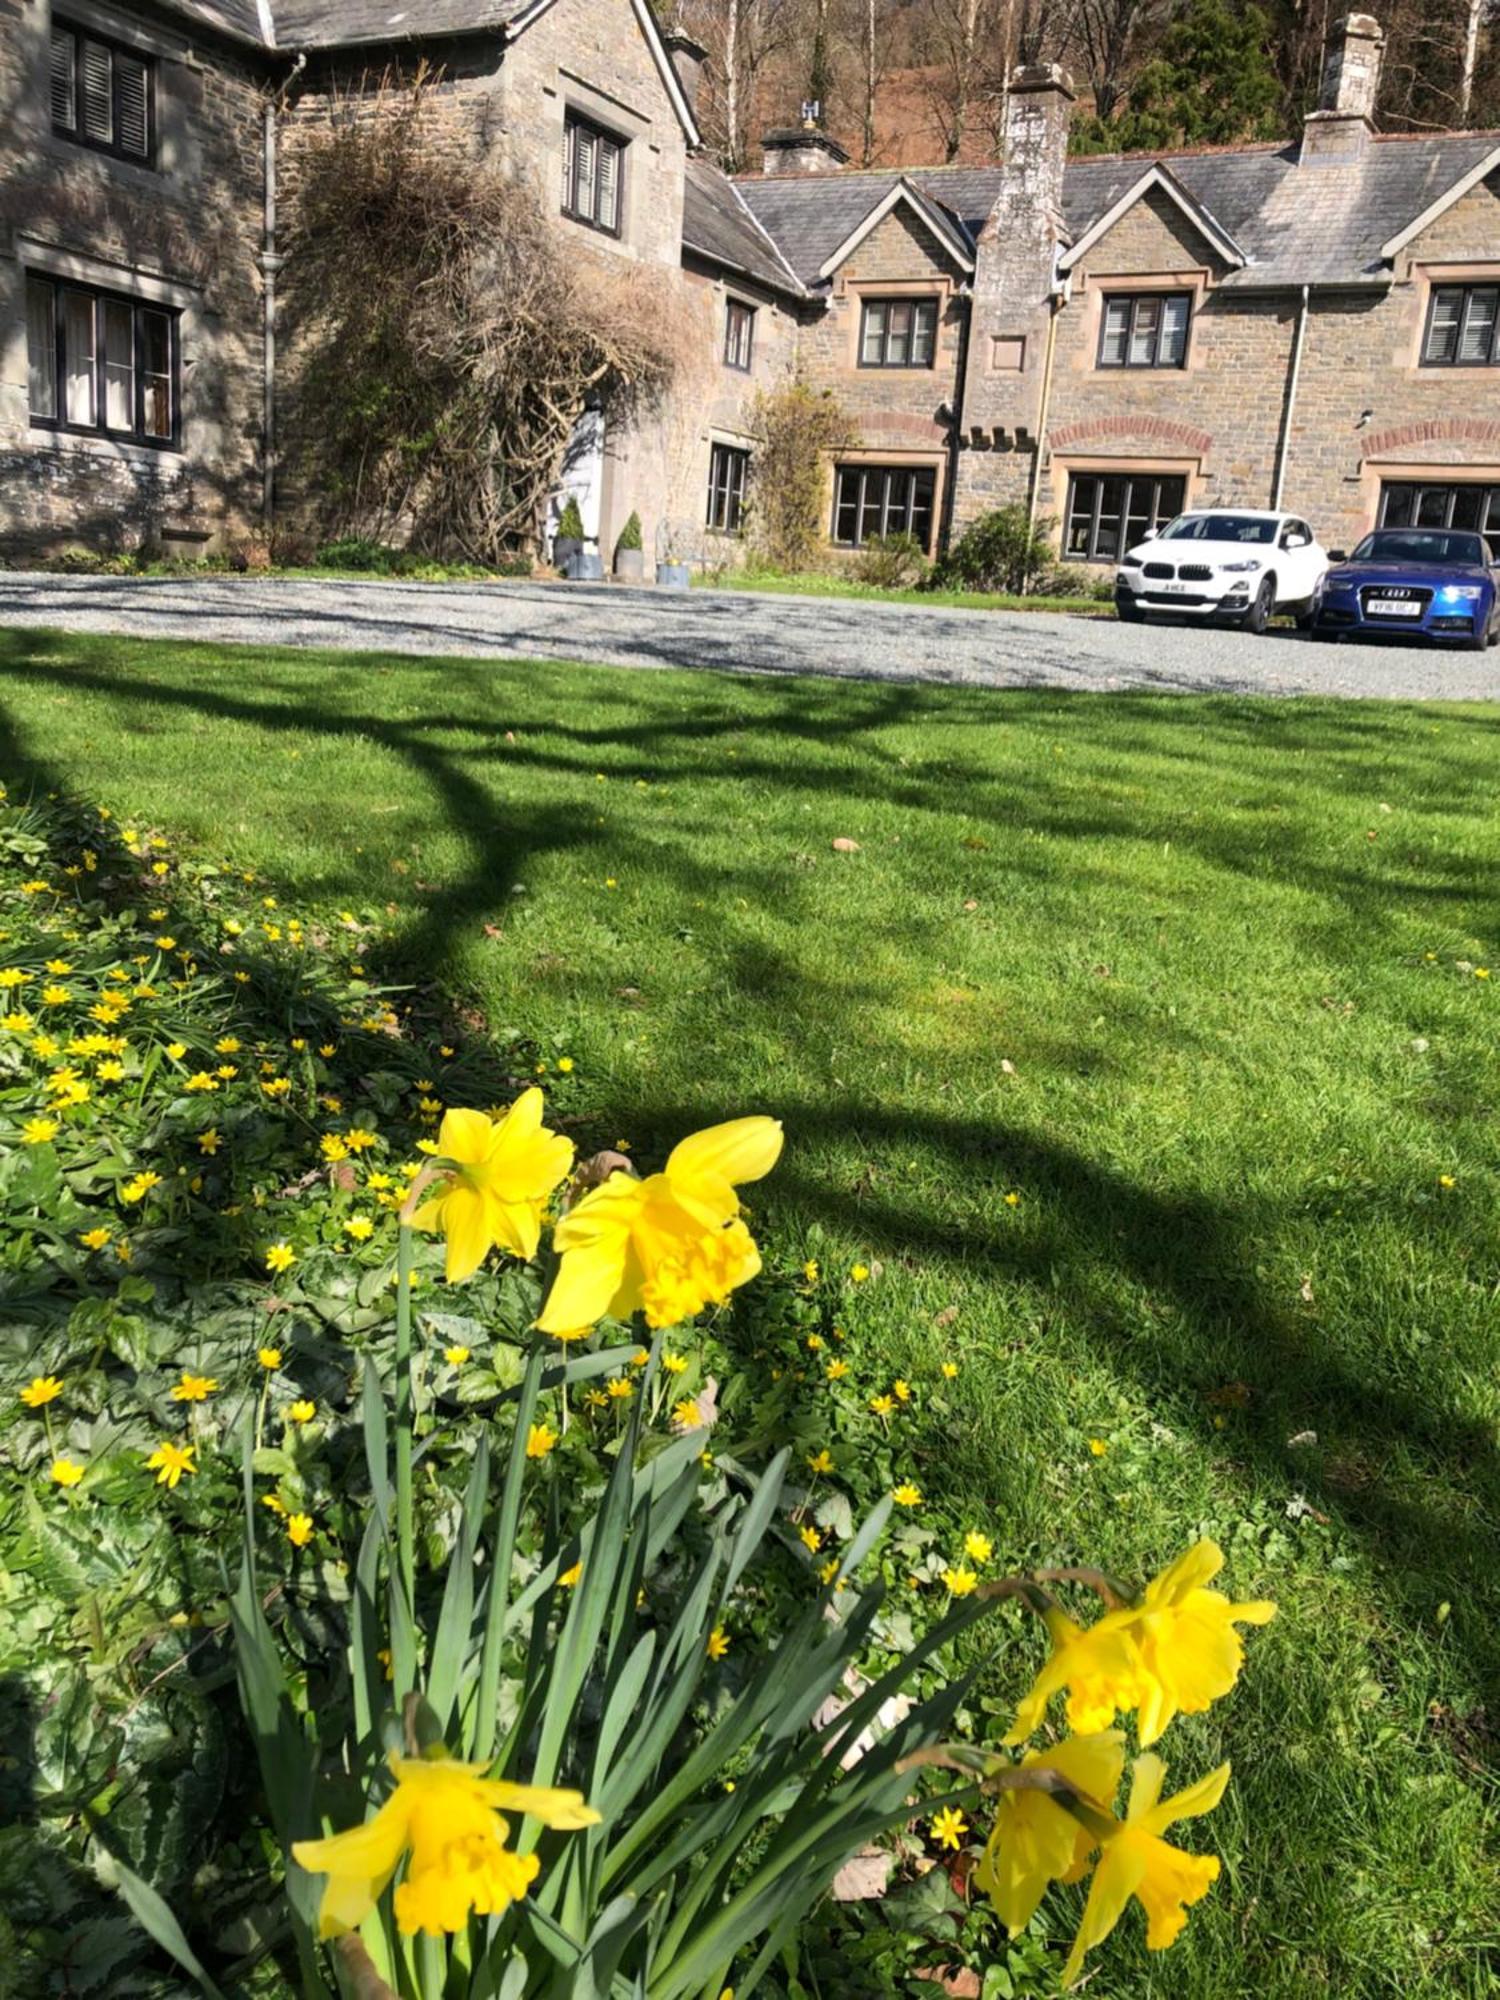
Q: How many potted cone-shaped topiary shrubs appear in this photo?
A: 2